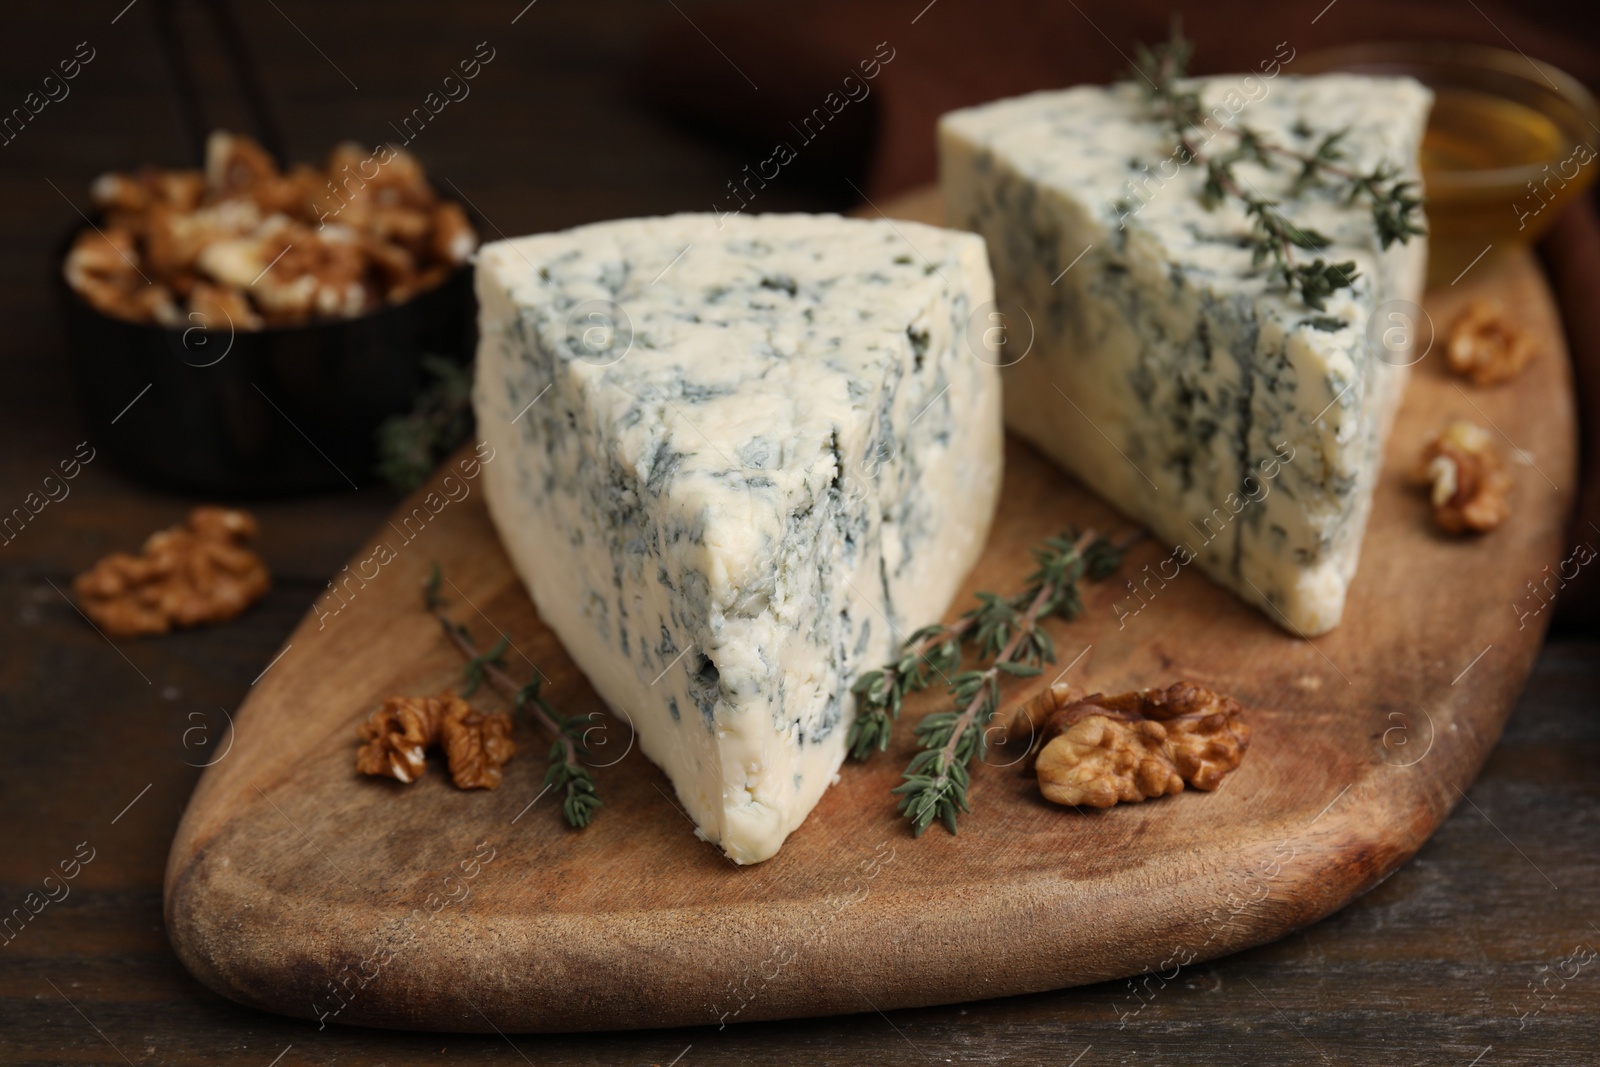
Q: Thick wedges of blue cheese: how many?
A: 2